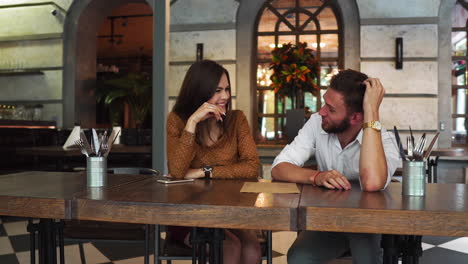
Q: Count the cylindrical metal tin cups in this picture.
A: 2